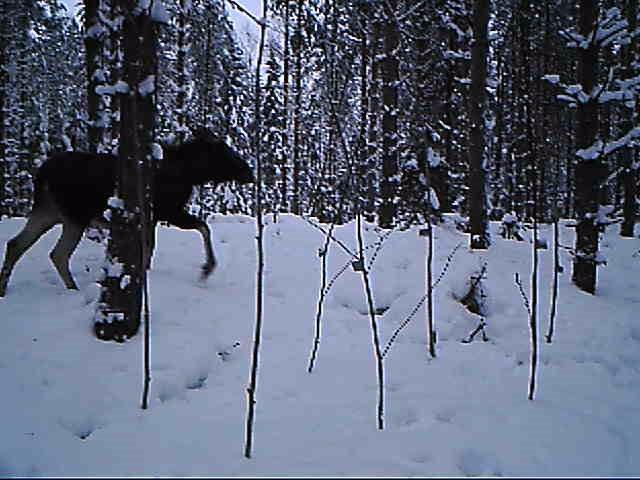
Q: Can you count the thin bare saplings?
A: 7